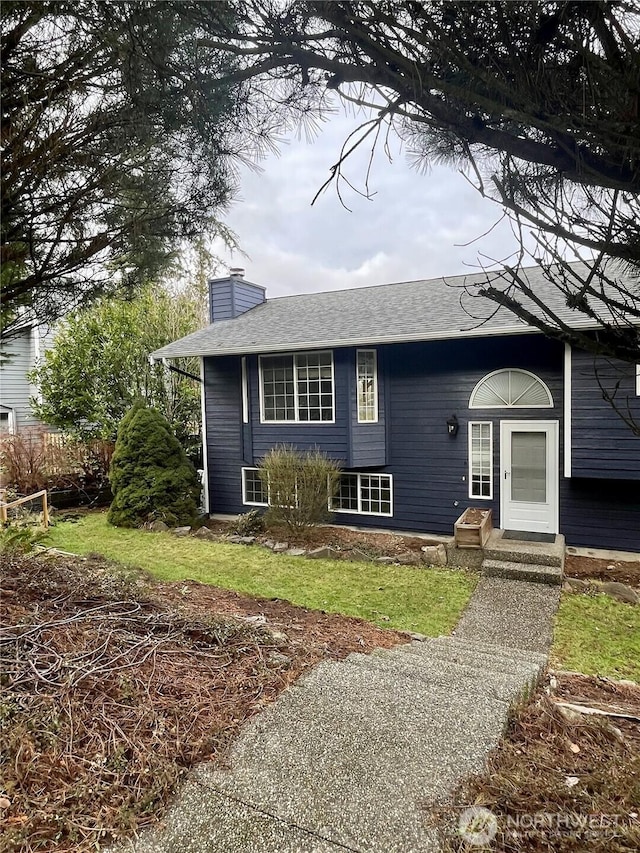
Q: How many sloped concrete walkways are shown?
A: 1